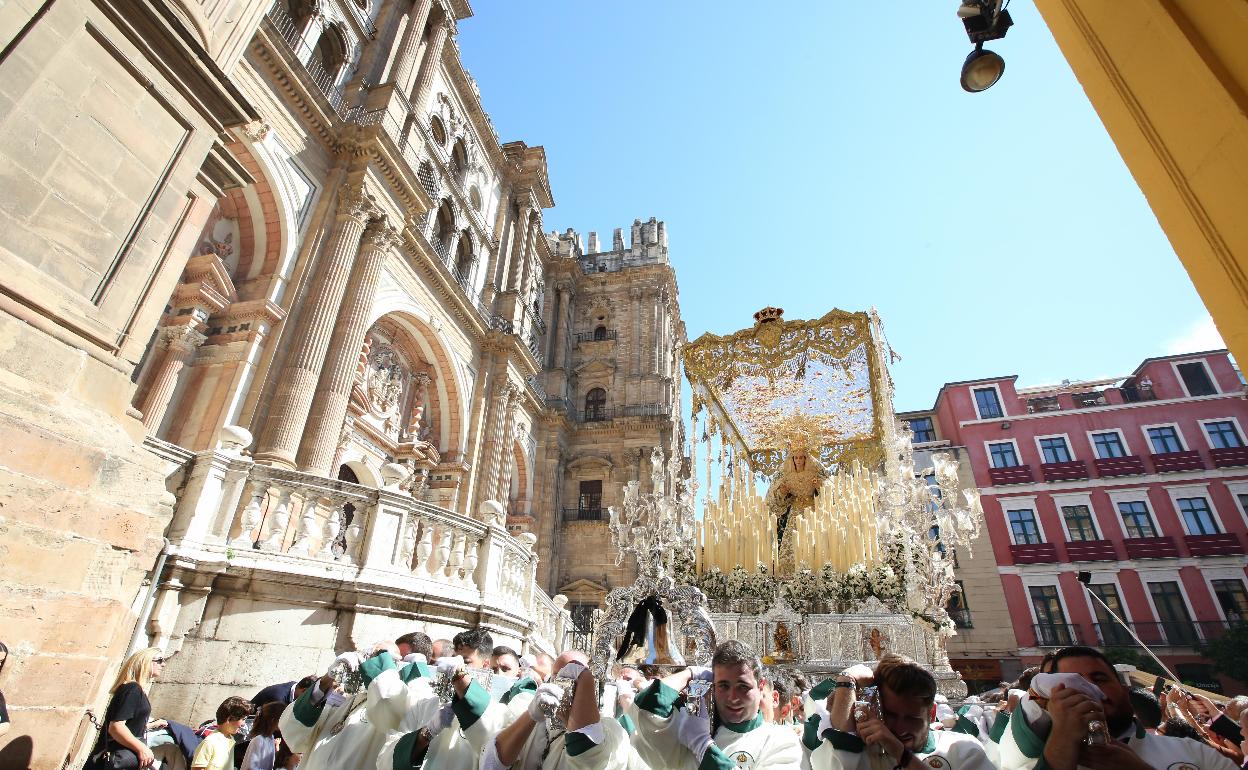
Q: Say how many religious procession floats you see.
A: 1